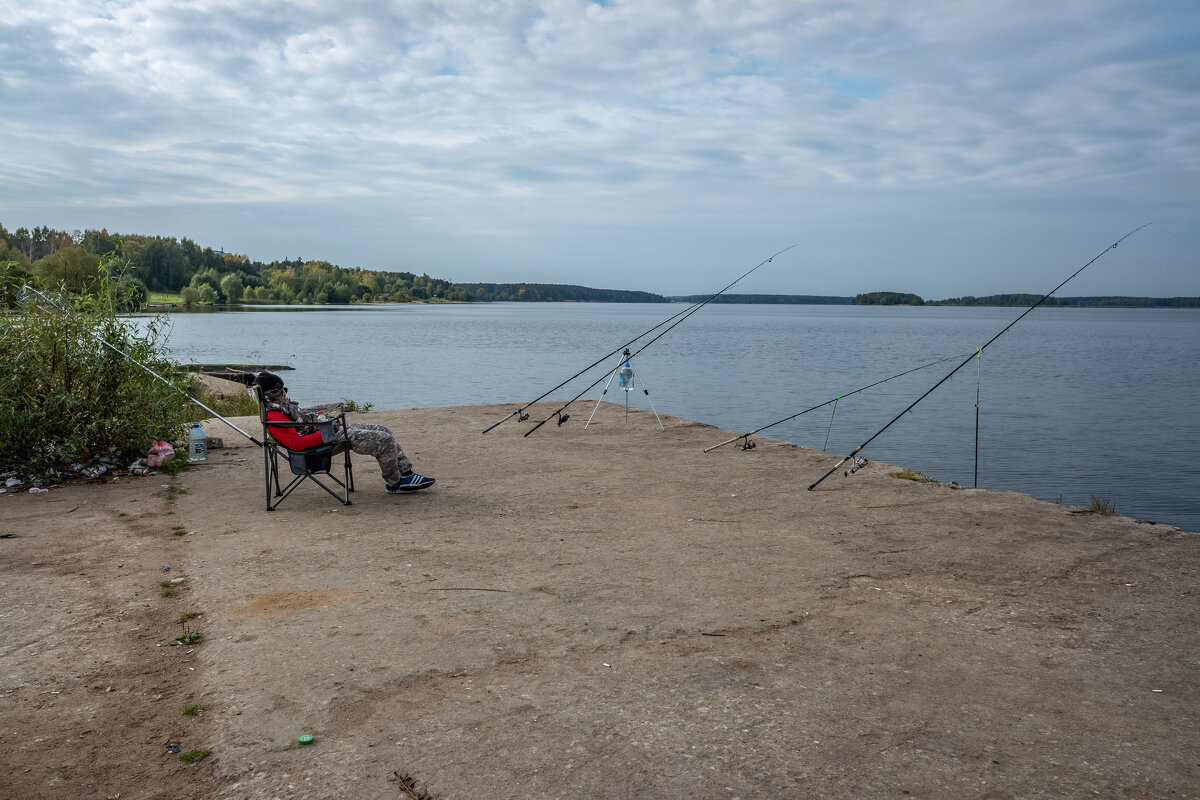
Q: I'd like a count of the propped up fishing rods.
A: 4